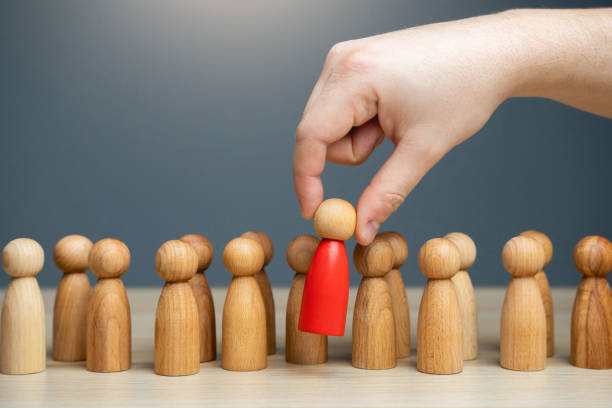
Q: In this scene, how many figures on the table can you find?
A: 15